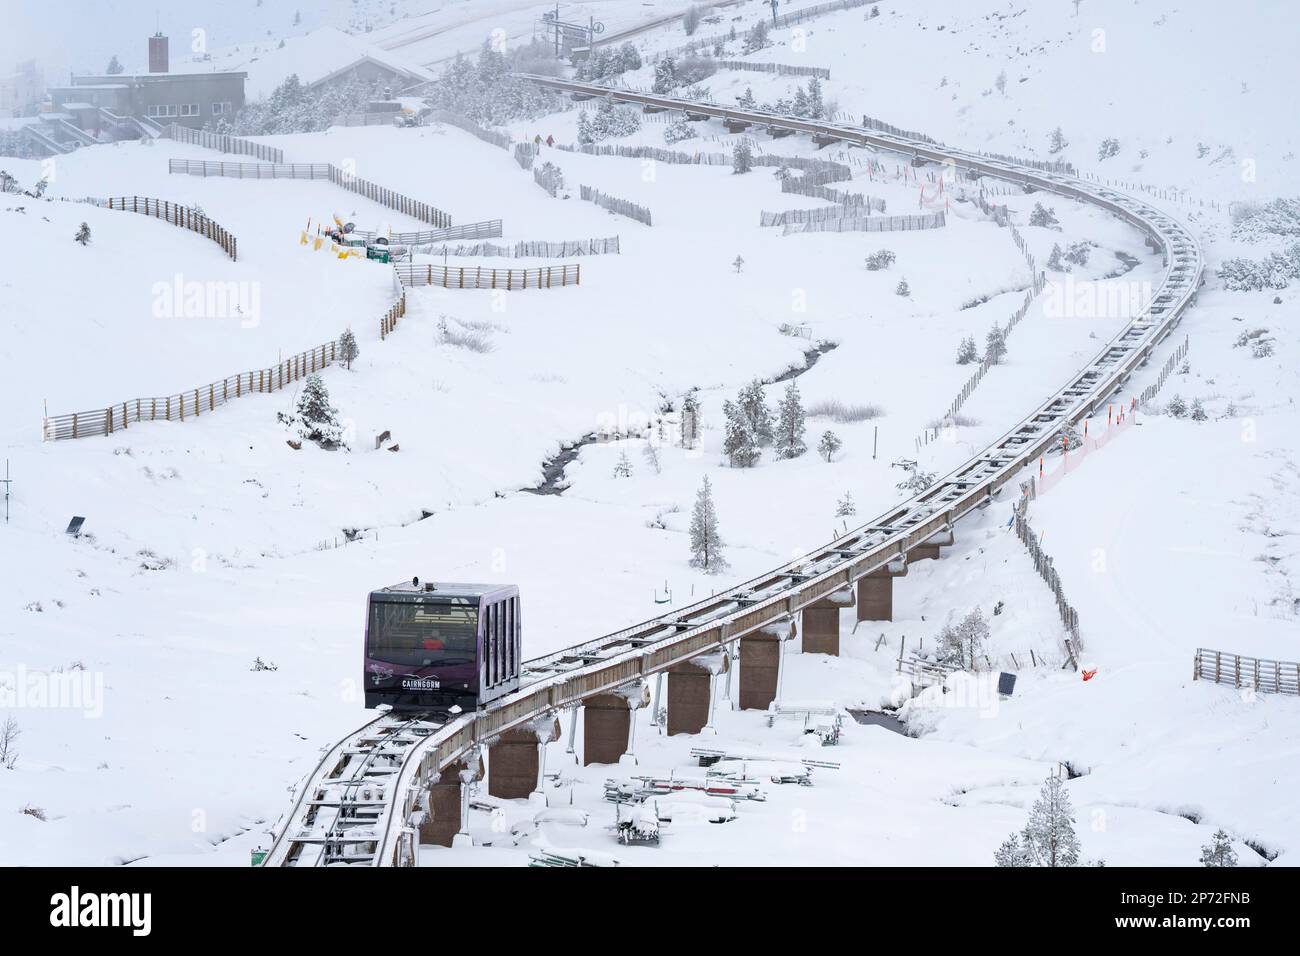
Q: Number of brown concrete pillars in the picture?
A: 8